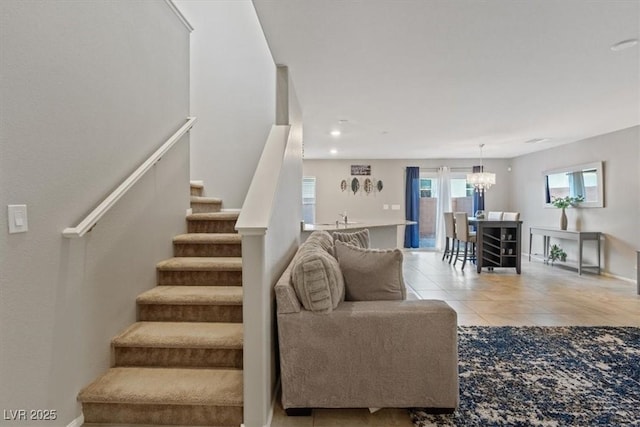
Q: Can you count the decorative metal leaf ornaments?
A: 4